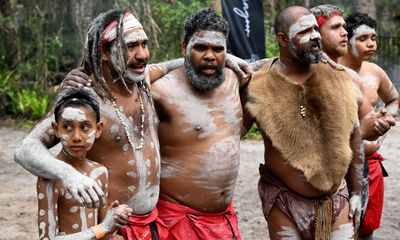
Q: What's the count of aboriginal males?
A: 6